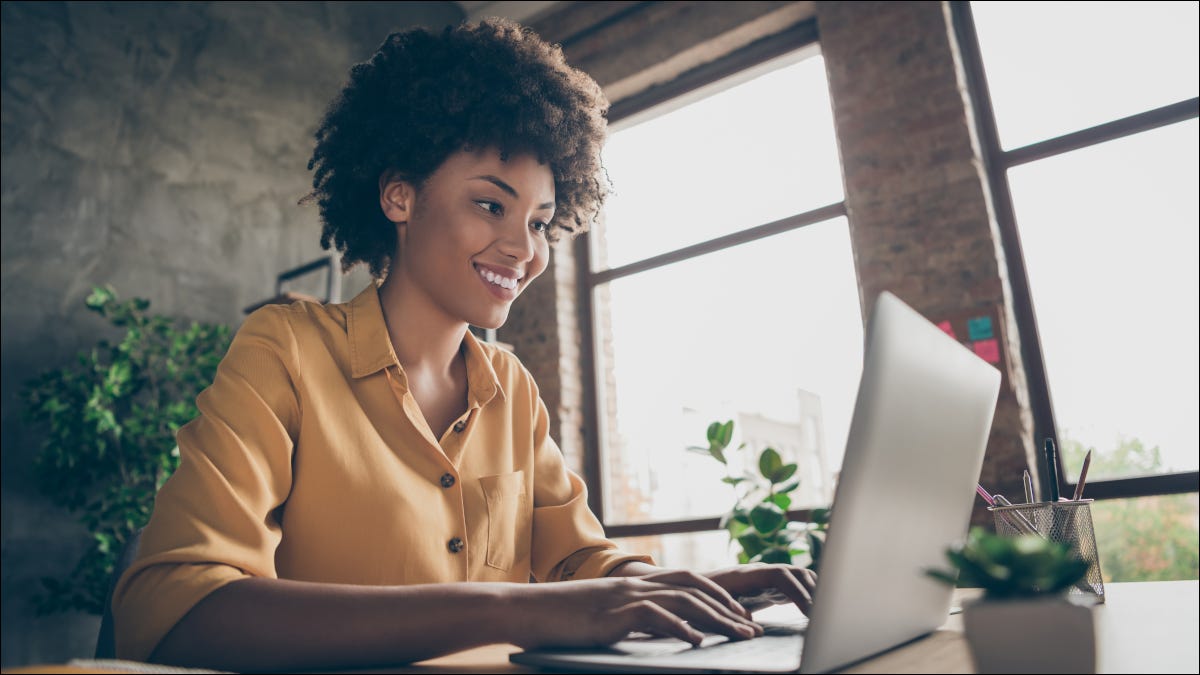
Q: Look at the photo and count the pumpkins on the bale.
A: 0